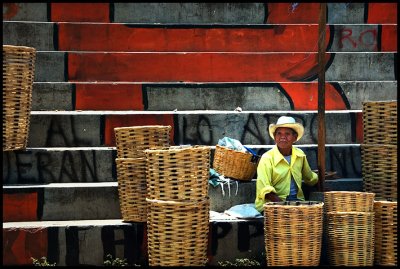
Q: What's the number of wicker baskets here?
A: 12